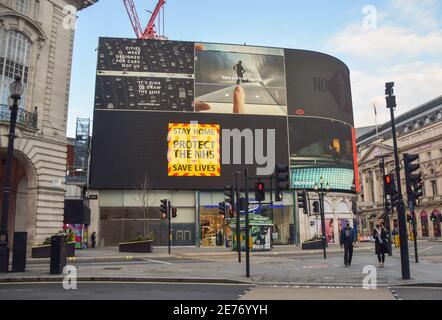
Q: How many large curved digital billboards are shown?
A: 1